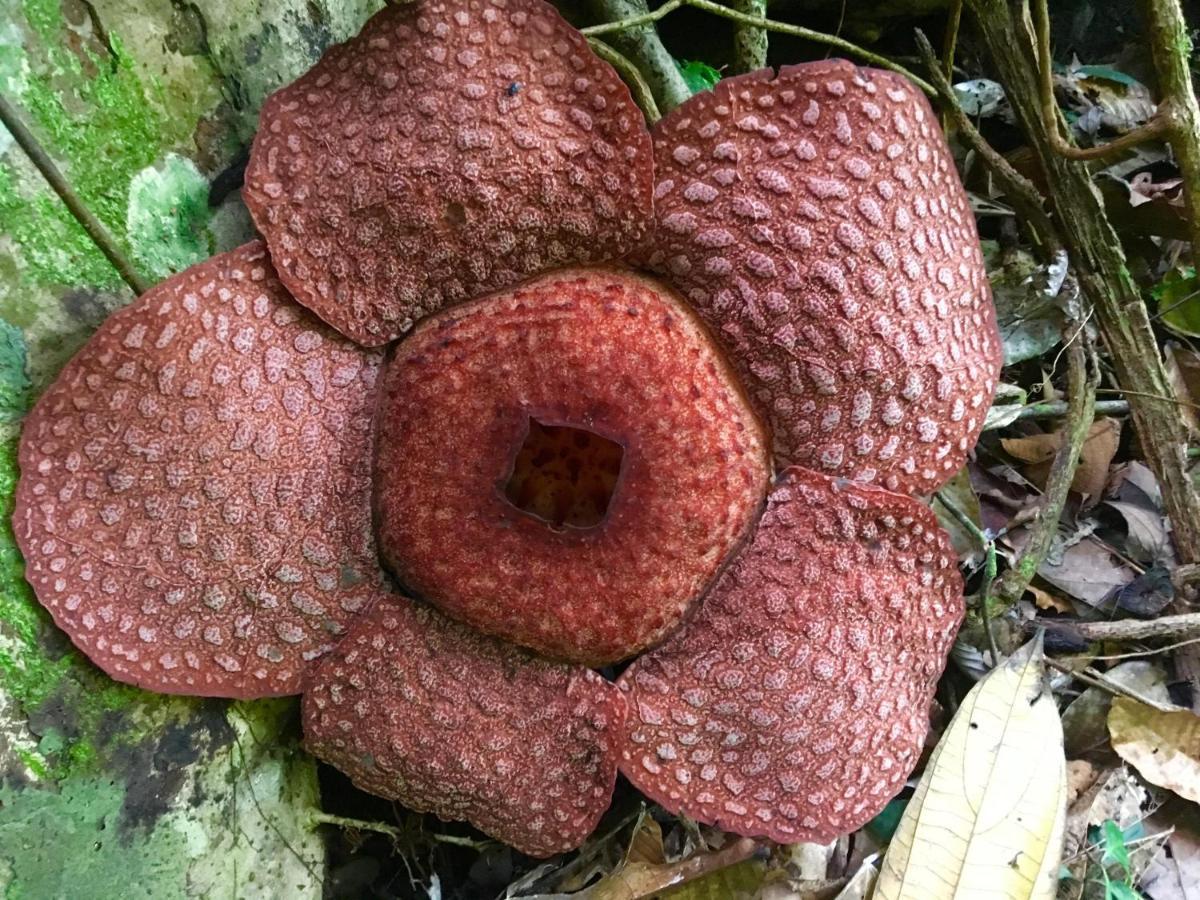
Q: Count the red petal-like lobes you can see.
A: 5